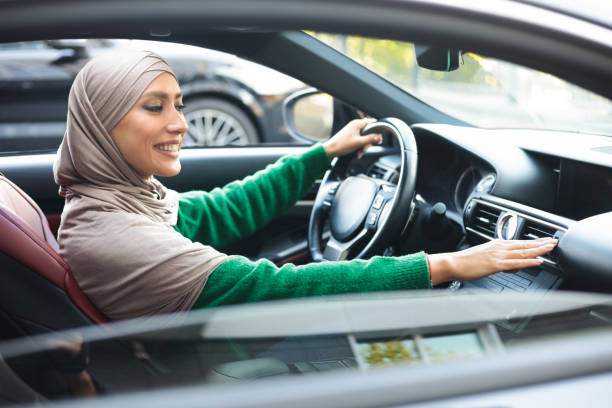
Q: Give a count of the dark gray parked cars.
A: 1